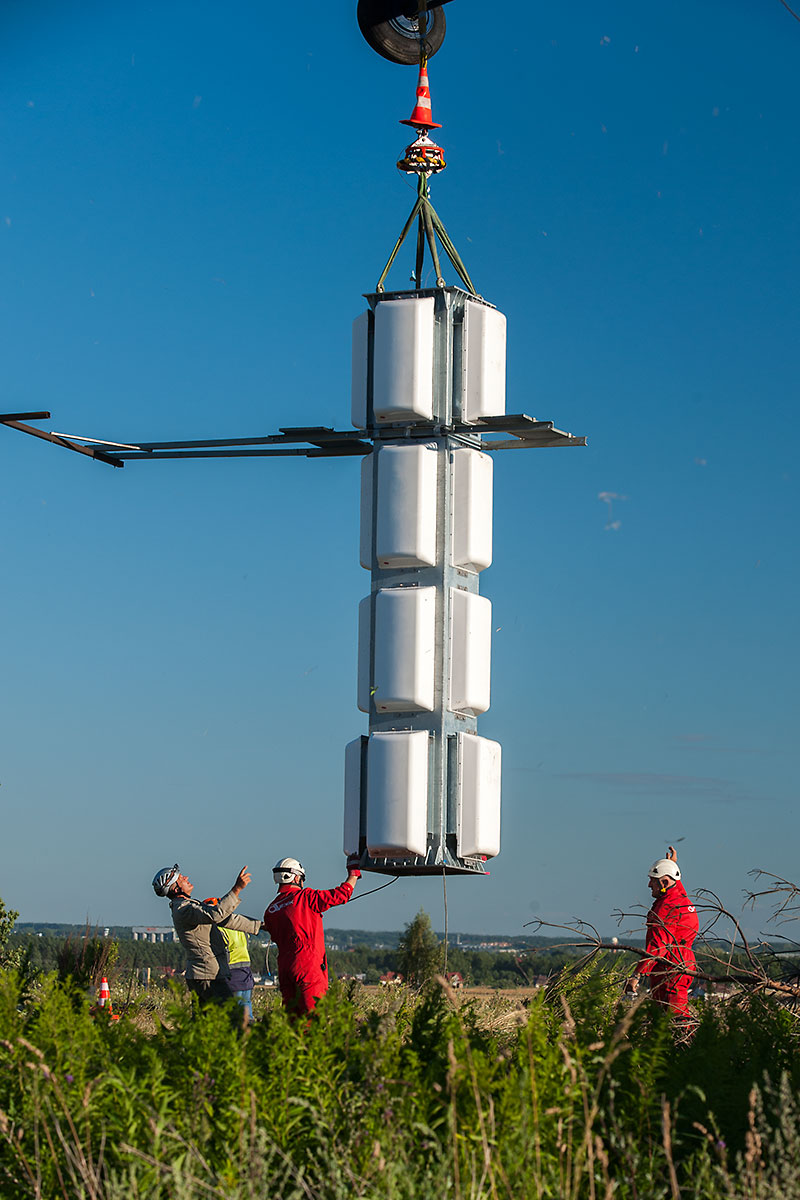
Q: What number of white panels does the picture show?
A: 12